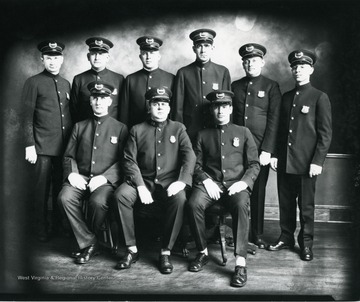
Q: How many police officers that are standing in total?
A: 6